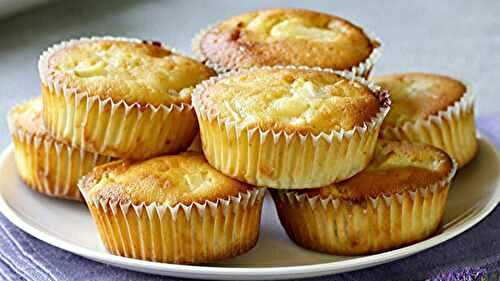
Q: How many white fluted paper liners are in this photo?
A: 7